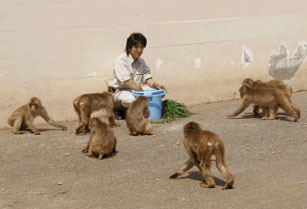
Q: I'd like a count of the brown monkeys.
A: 7